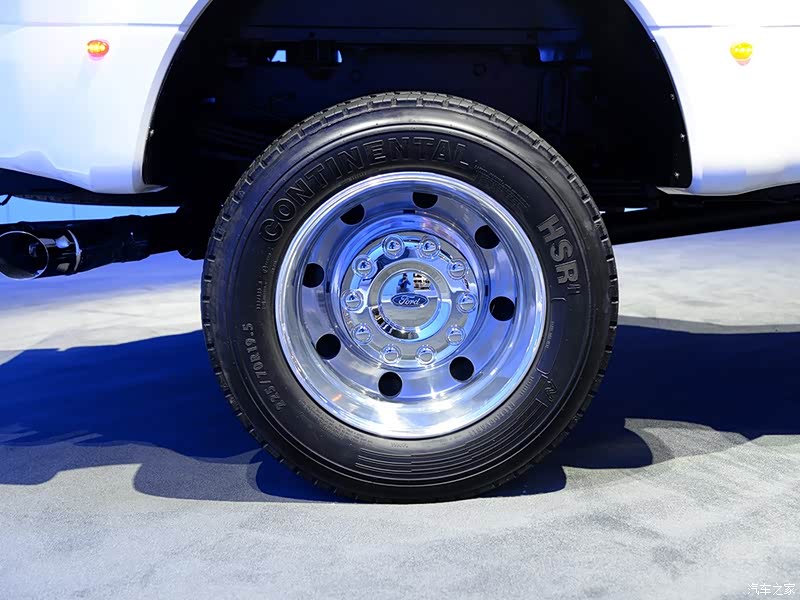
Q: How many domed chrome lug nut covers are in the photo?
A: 10